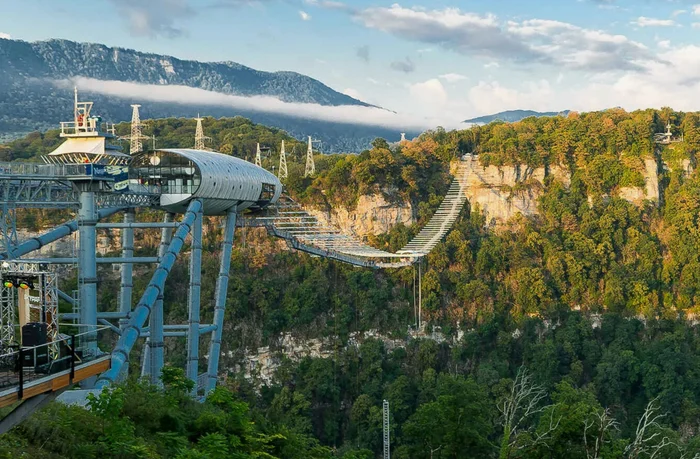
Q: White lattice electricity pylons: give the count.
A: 5